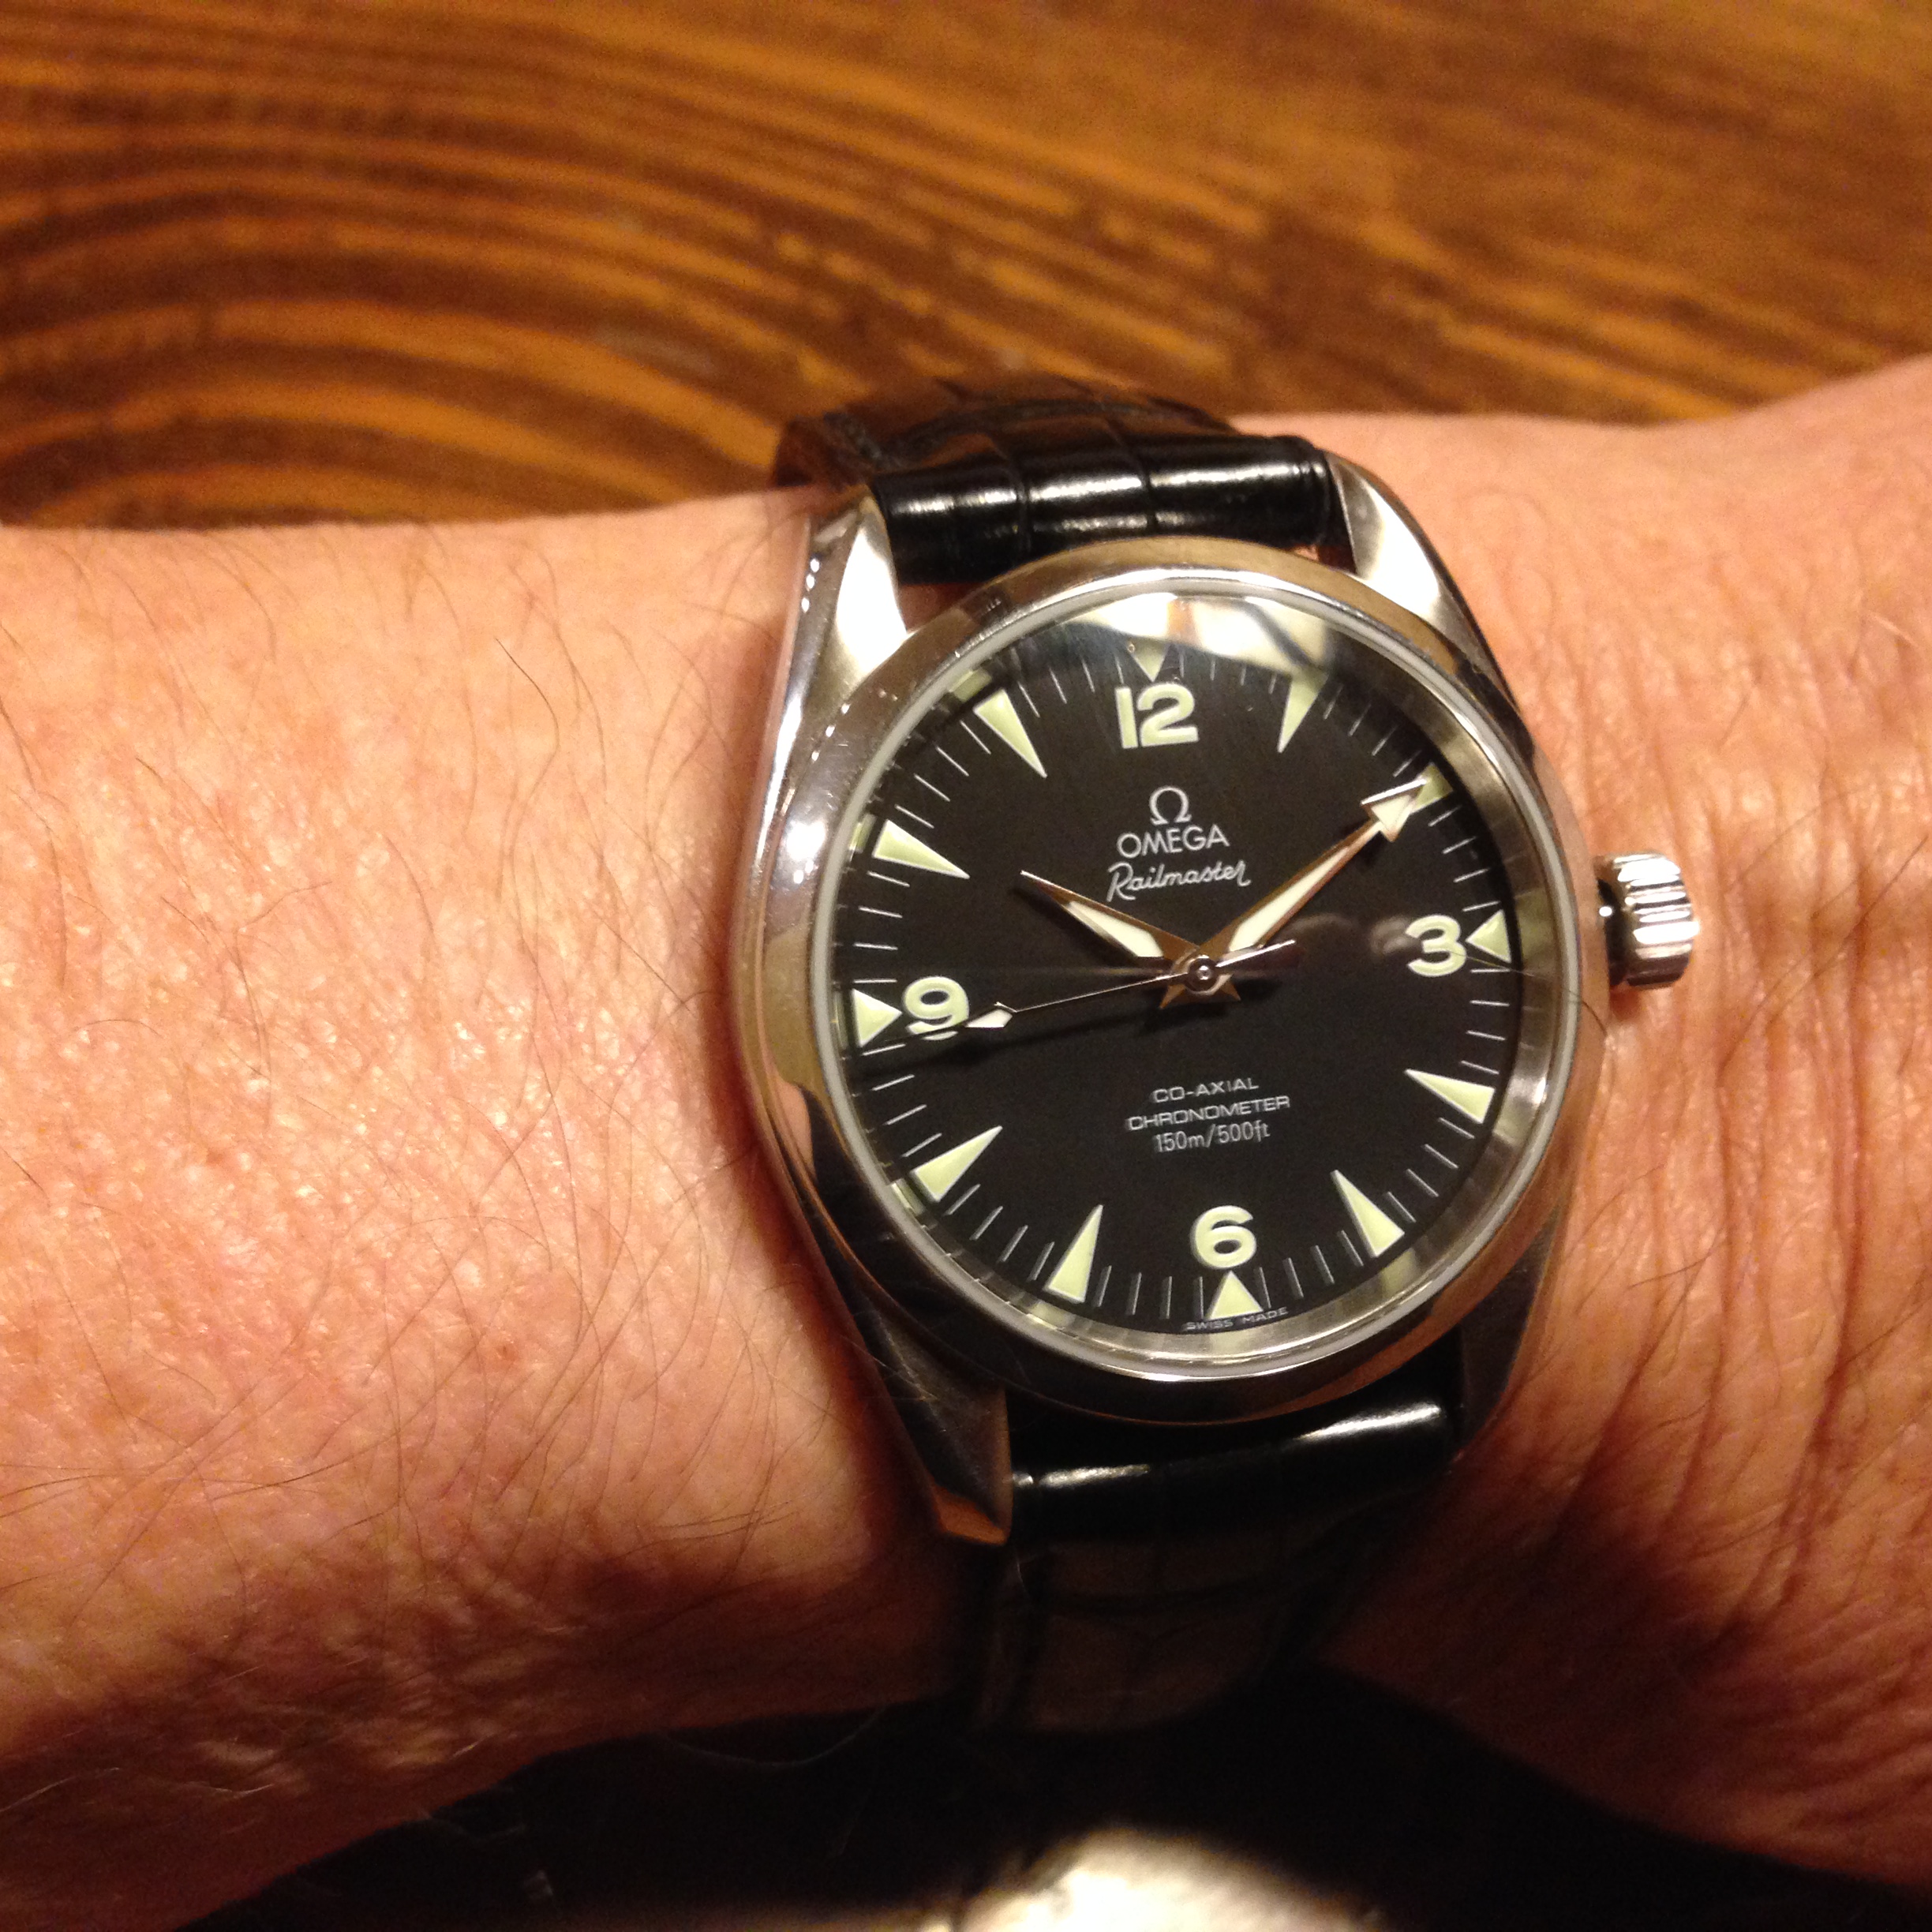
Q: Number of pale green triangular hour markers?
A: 12